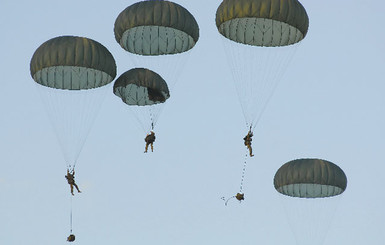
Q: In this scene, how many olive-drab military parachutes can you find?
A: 5